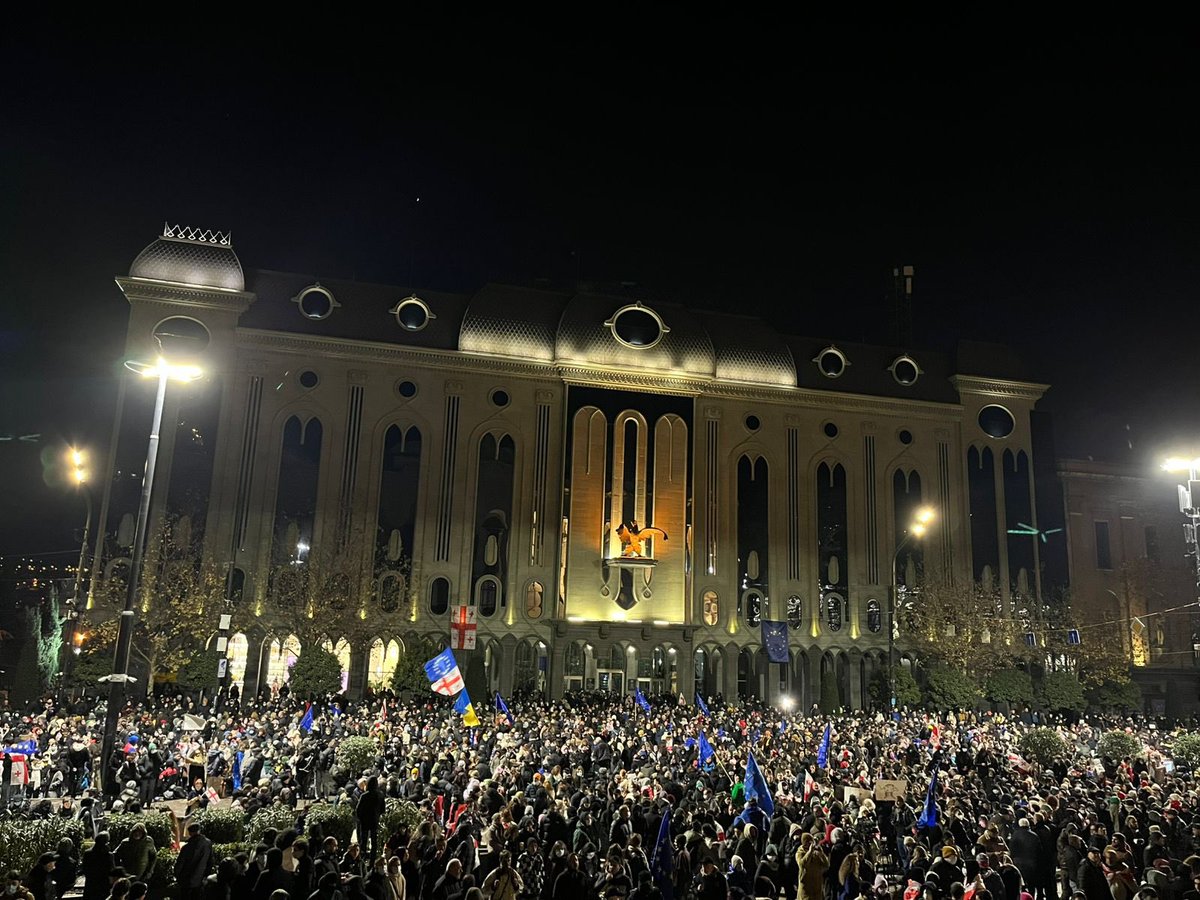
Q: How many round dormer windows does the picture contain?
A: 5